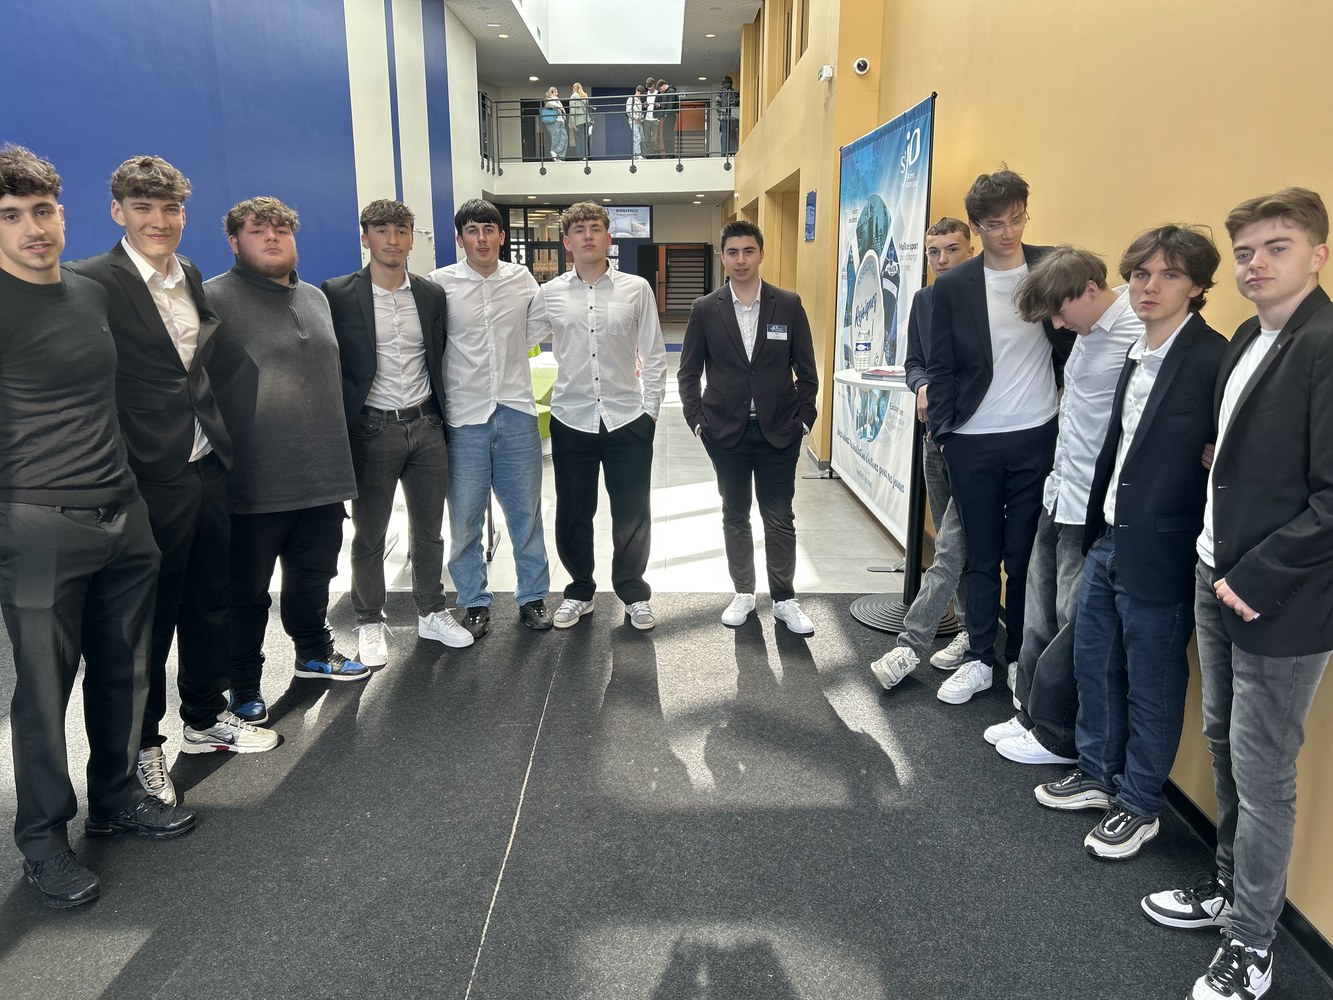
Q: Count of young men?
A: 12